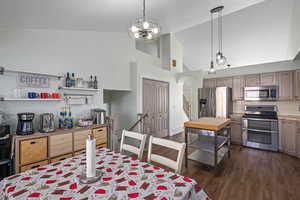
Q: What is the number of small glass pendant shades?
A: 3